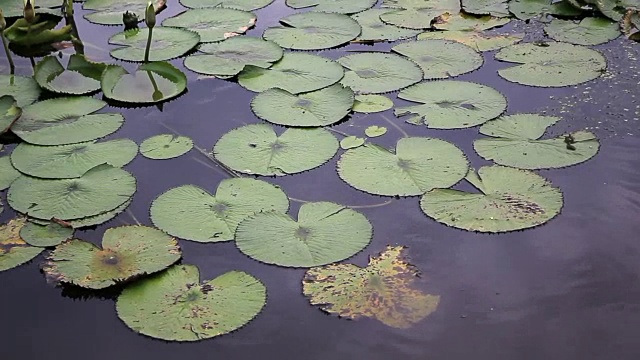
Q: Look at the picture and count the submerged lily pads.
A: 1